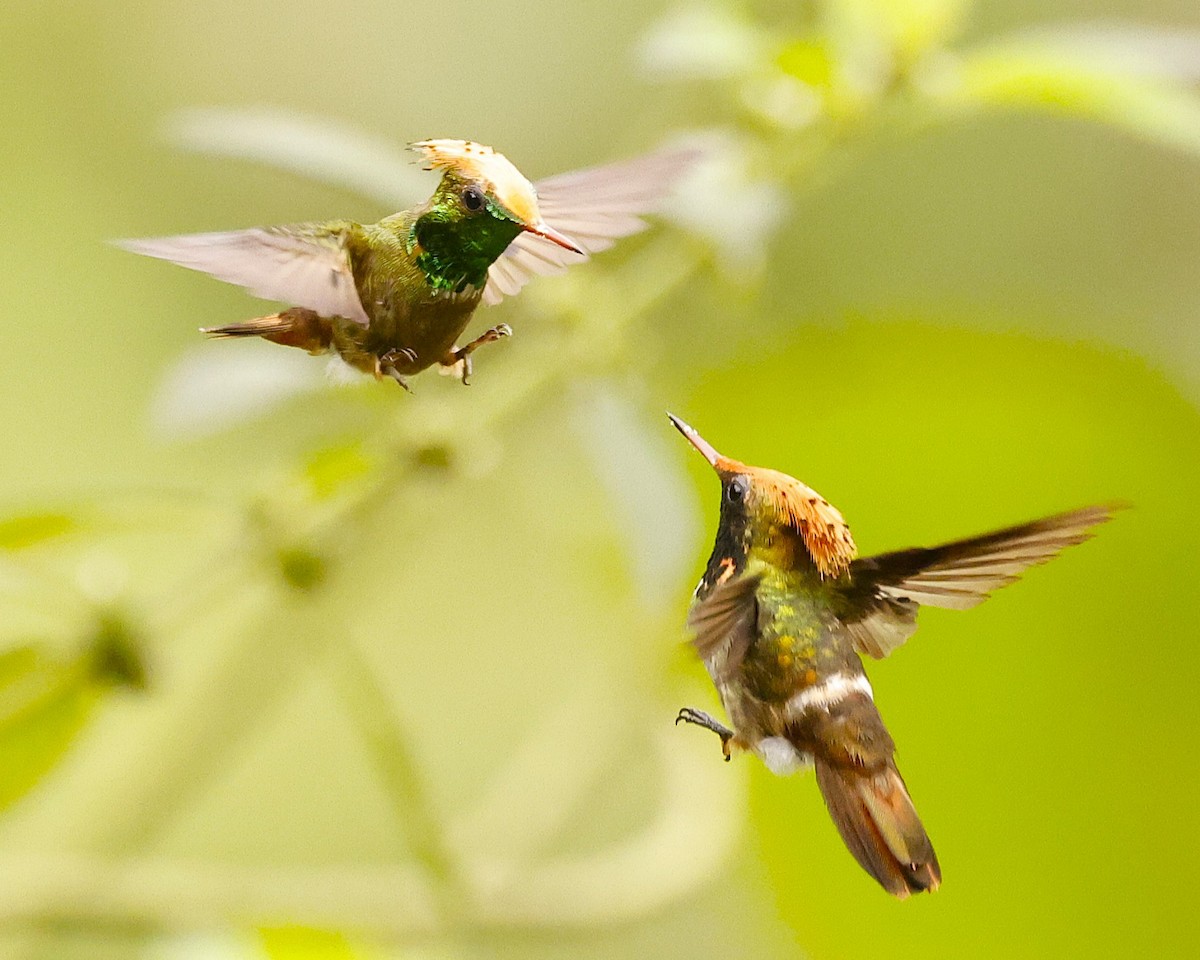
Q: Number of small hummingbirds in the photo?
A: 2